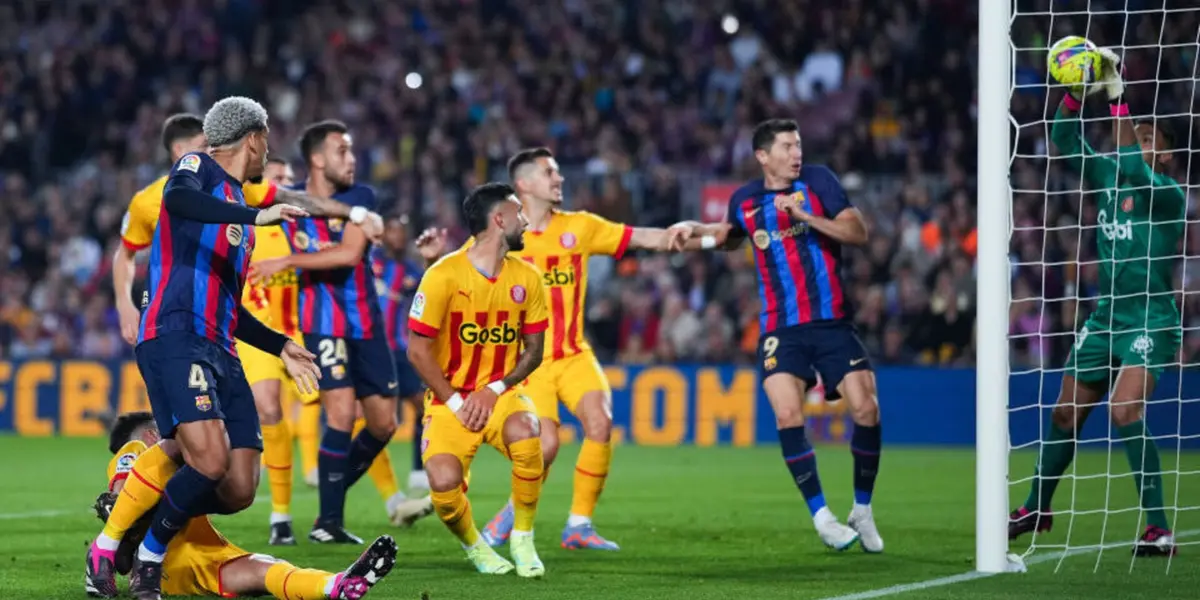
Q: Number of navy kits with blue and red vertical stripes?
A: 4